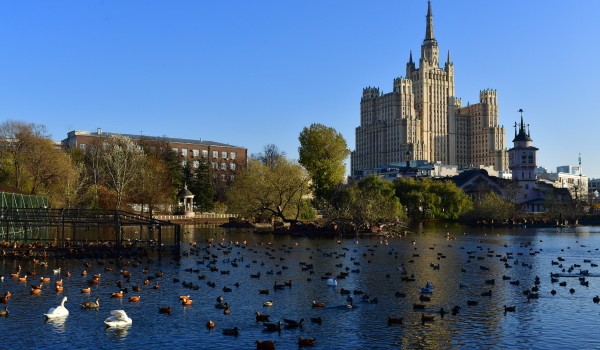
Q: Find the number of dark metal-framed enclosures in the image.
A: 1